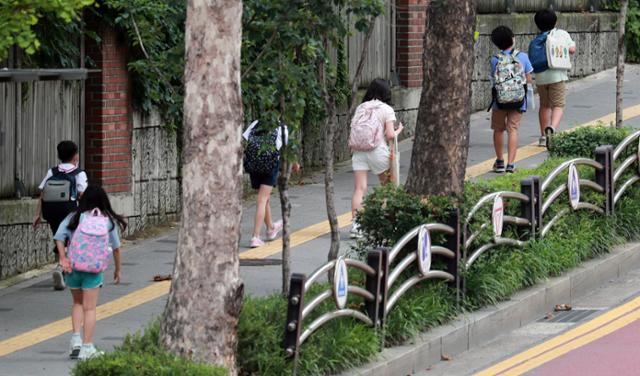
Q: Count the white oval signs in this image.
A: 4